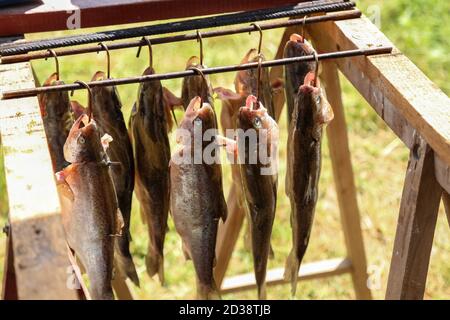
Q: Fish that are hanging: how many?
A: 10